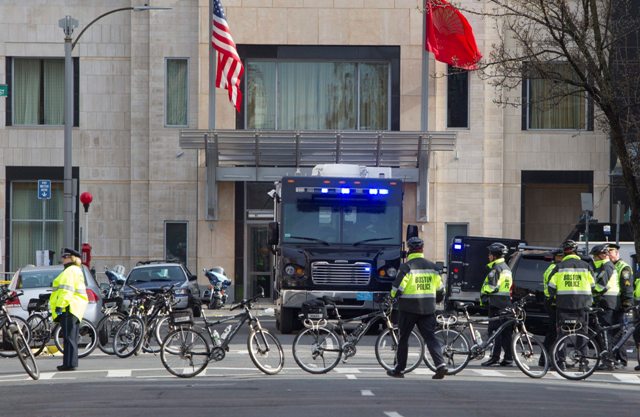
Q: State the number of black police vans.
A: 2